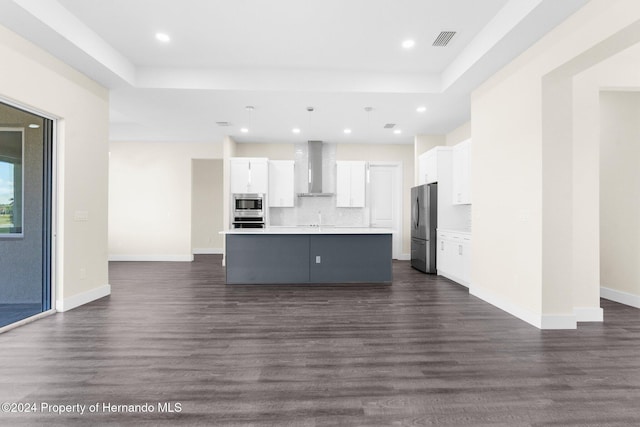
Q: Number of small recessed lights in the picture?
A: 7